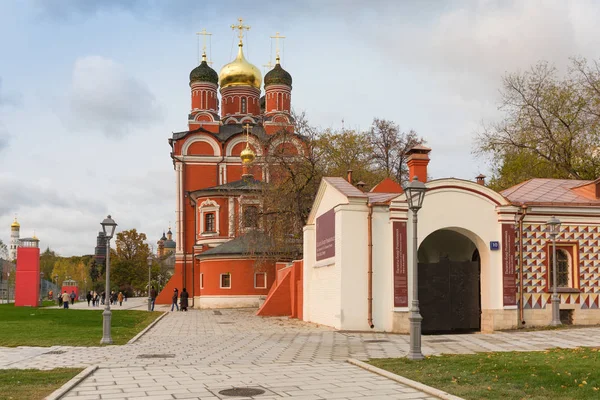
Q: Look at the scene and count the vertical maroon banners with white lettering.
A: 2